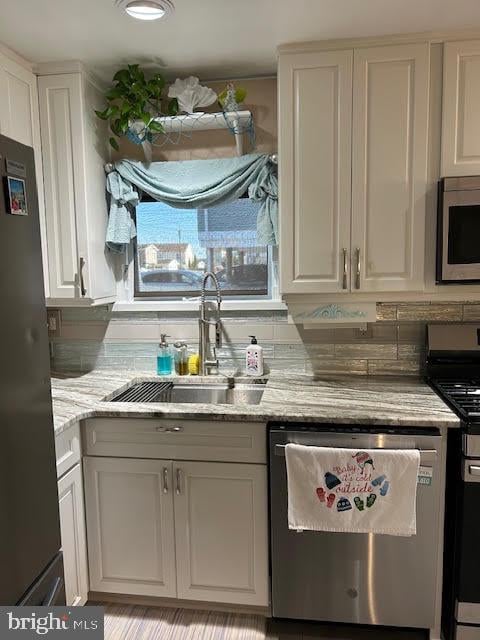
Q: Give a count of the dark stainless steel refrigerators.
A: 1